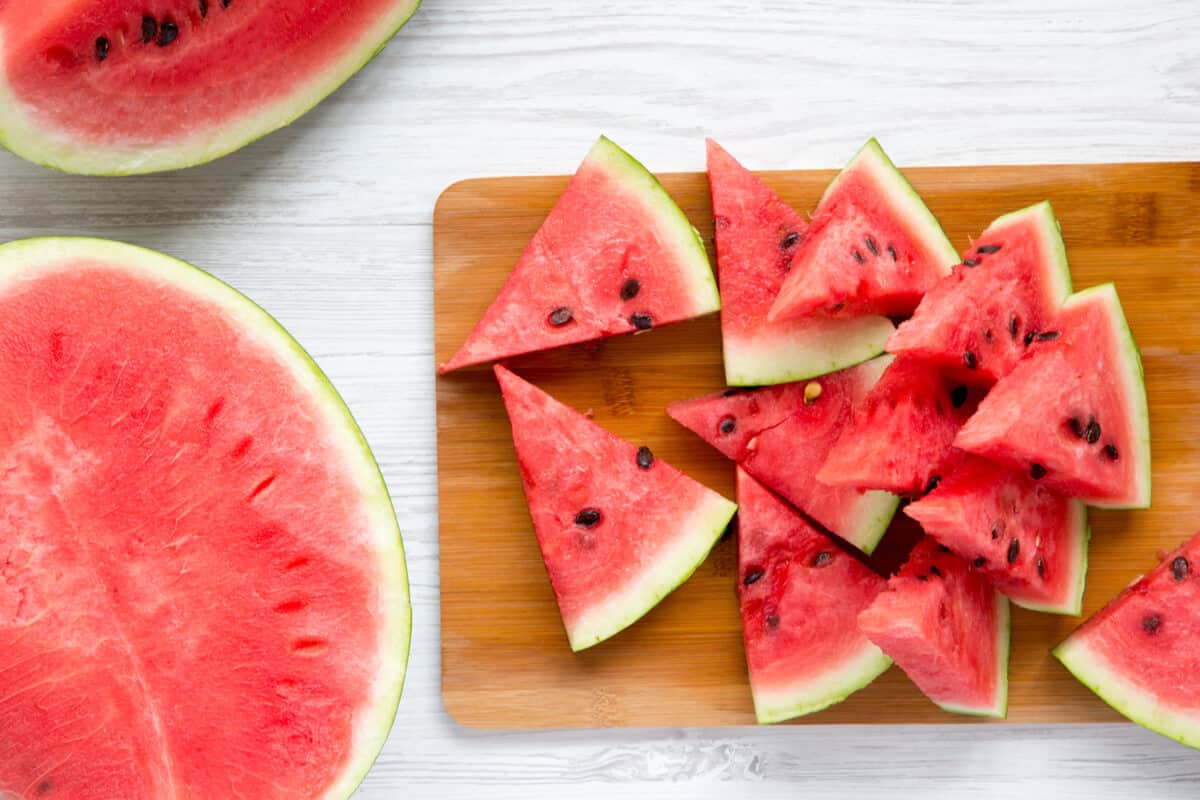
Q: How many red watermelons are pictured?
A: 14